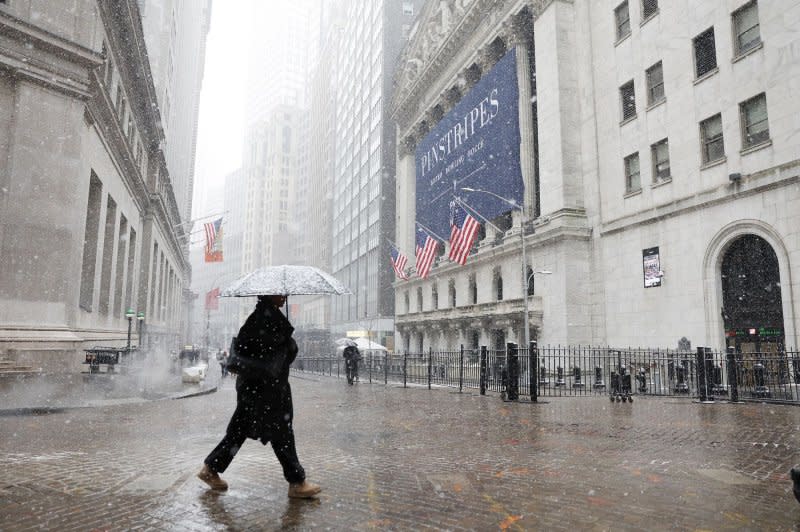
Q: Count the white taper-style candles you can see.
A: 0